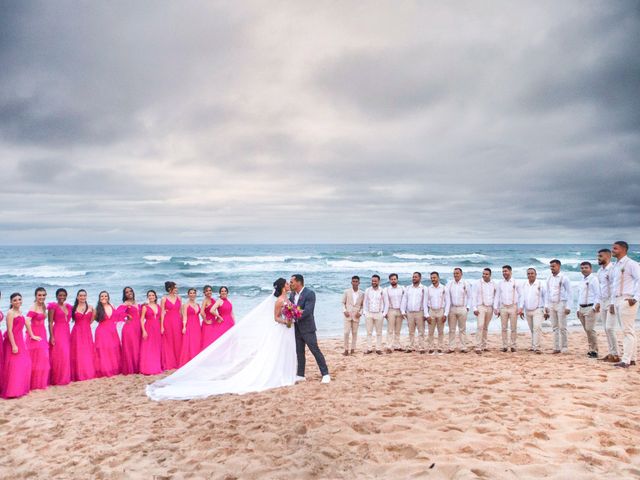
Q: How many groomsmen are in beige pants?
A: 13